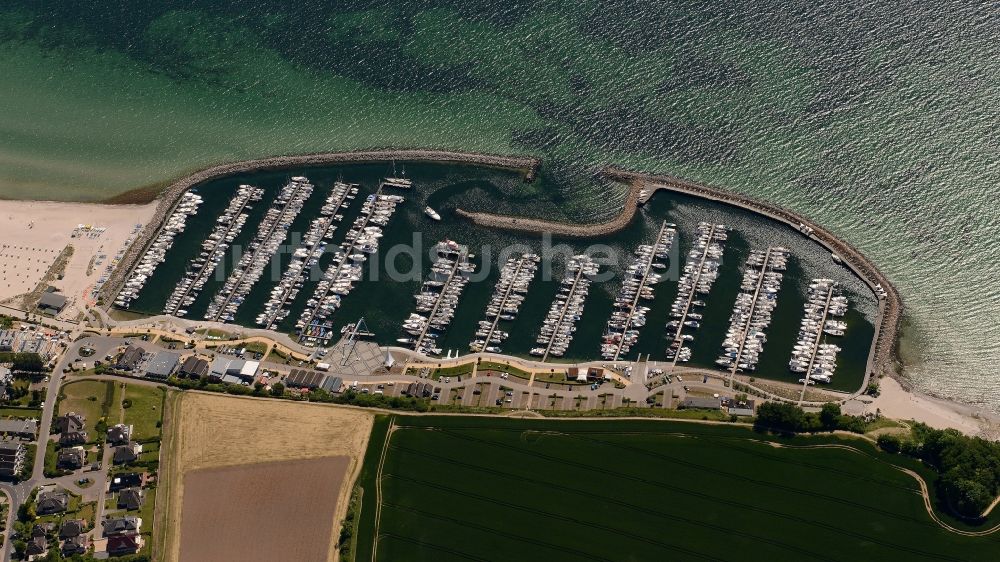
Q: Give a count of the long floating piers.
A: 12